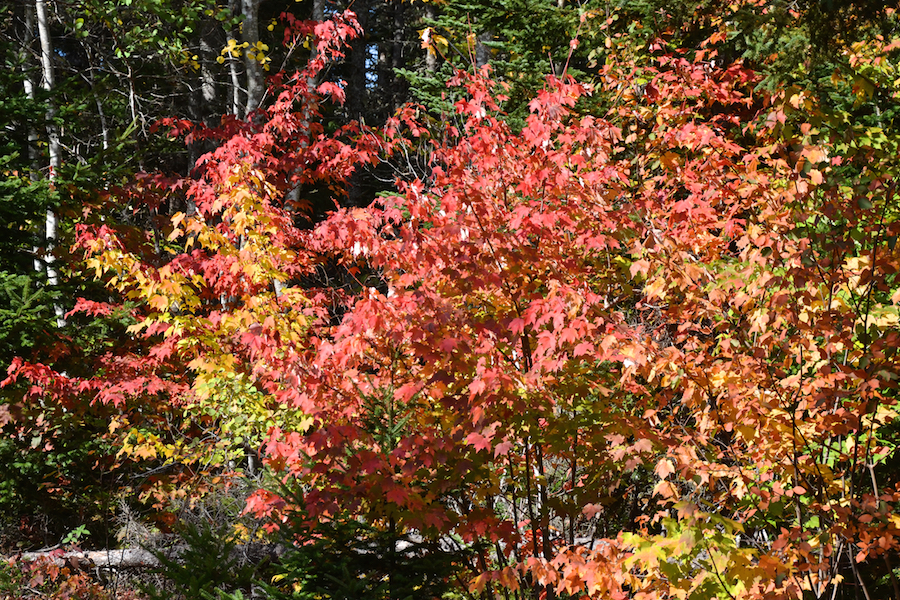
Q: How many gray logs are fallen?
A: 1